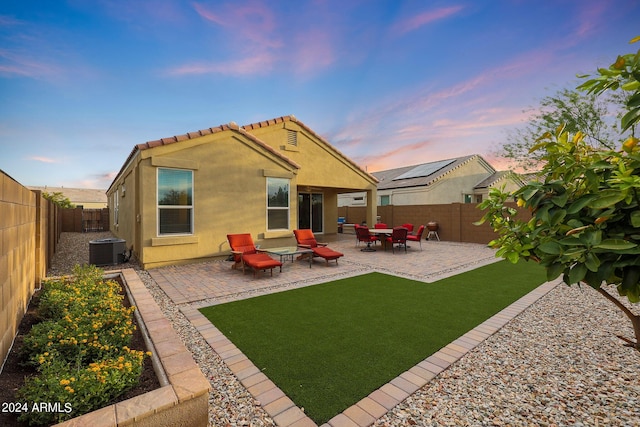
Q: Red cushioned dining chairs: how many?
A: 6